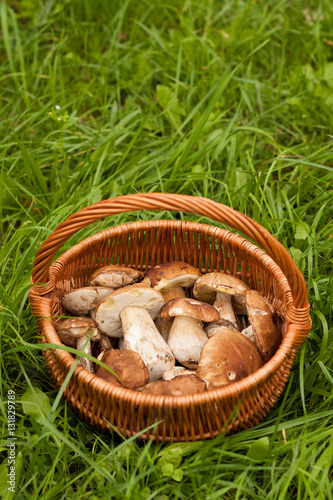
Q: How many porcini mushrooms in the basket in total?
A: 11